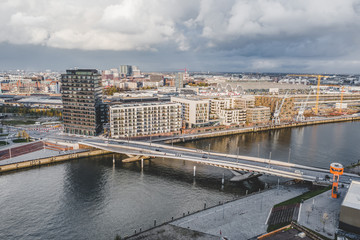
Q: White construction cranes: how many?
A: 2